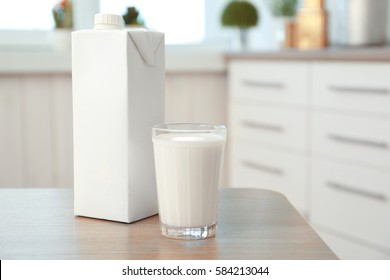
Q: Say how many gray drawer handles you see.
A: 6